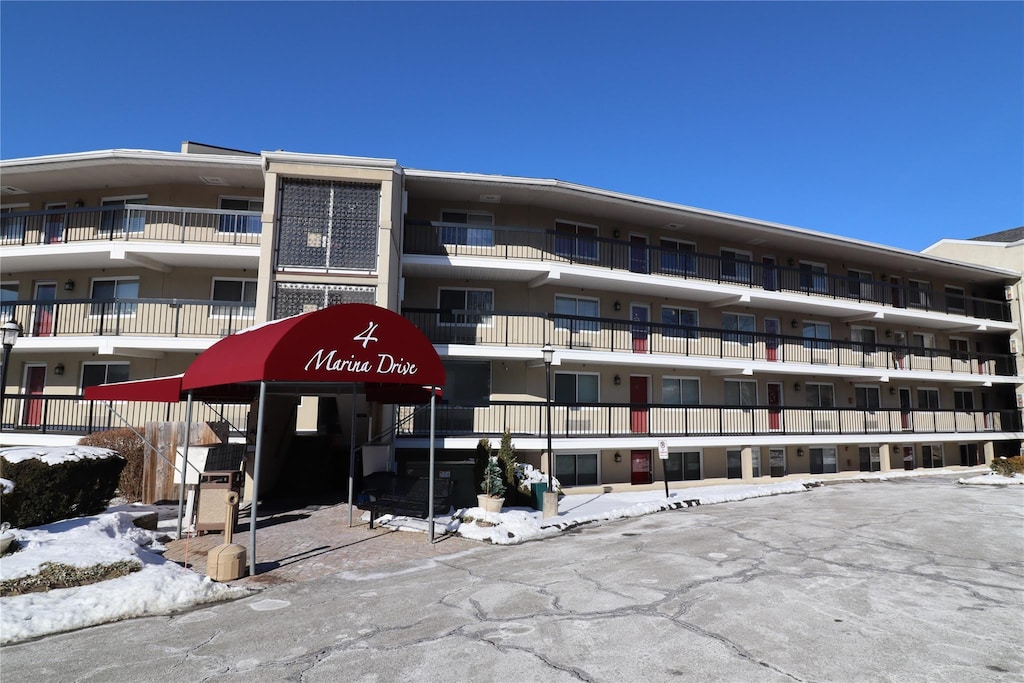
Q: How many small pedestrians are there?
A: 0